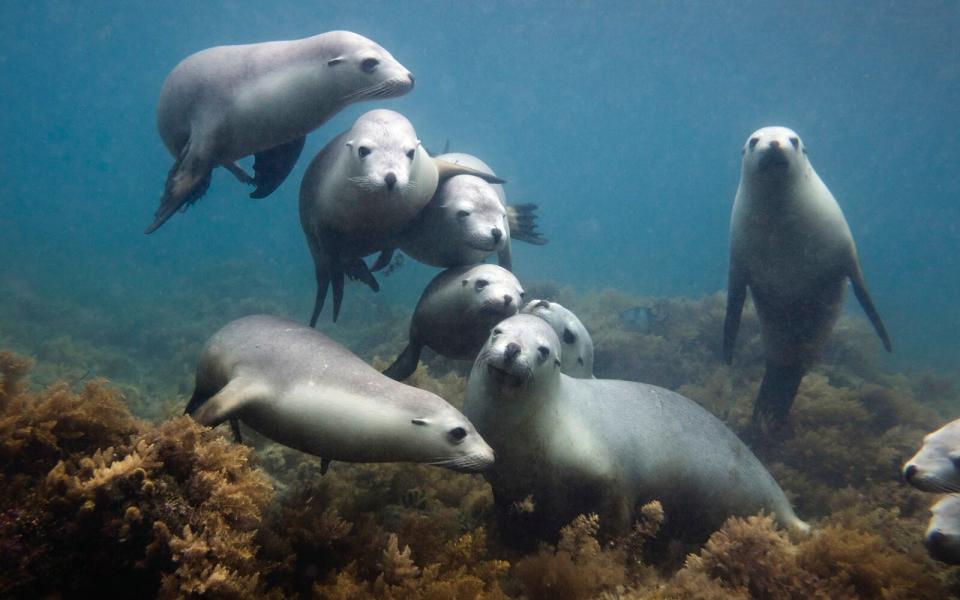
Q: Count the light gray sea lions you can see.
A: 10